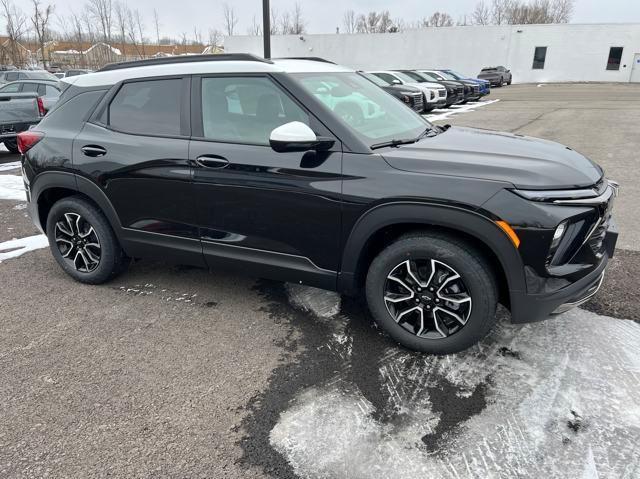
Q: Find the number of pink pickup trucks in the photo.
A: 0